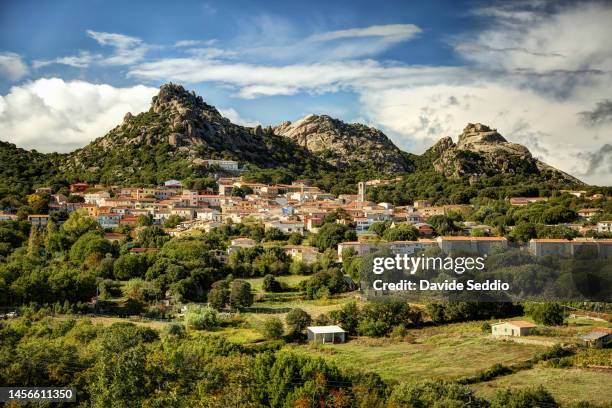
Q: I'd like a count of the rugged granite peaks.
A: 3